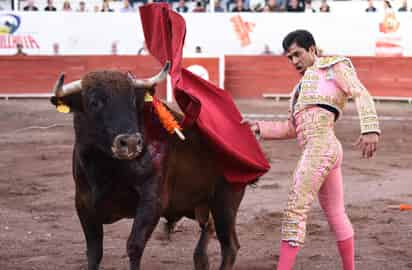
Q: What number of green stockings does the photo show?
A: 0